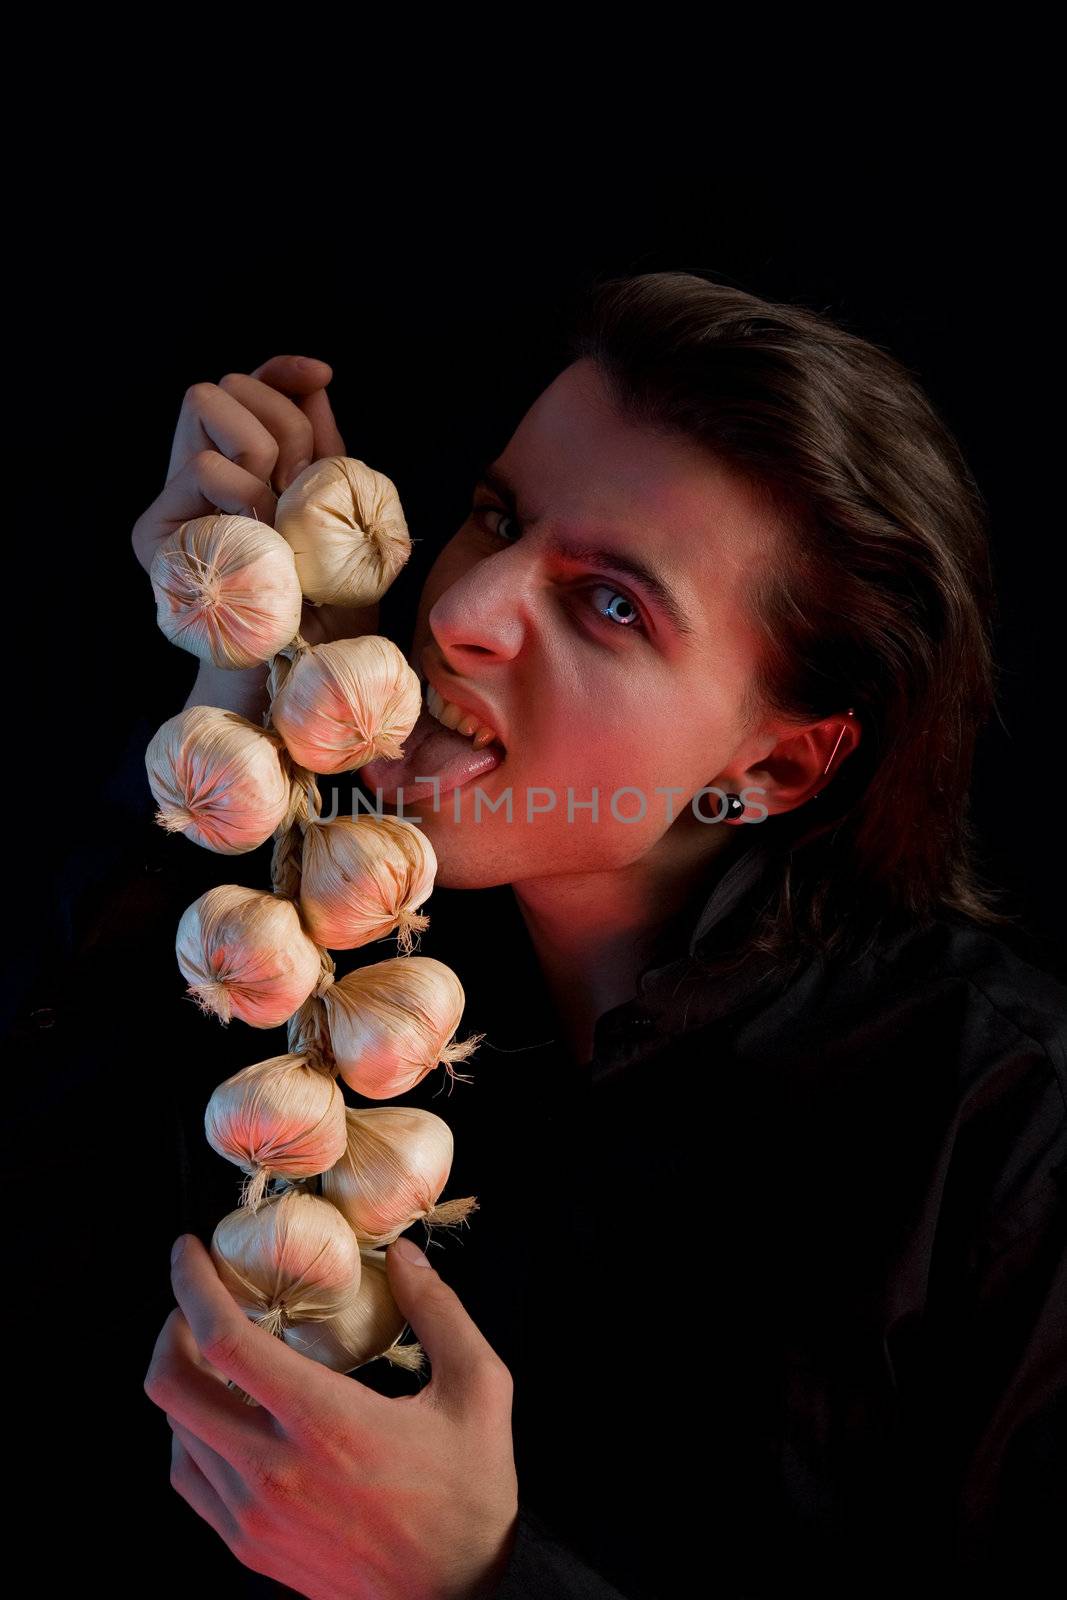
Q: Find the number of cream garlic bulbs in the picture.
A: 11